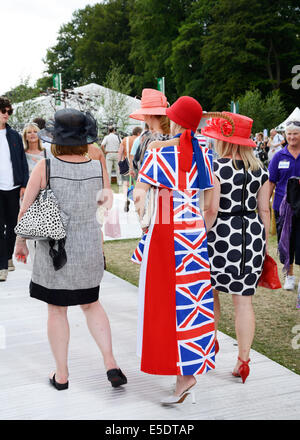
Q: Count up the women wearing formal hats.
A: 4